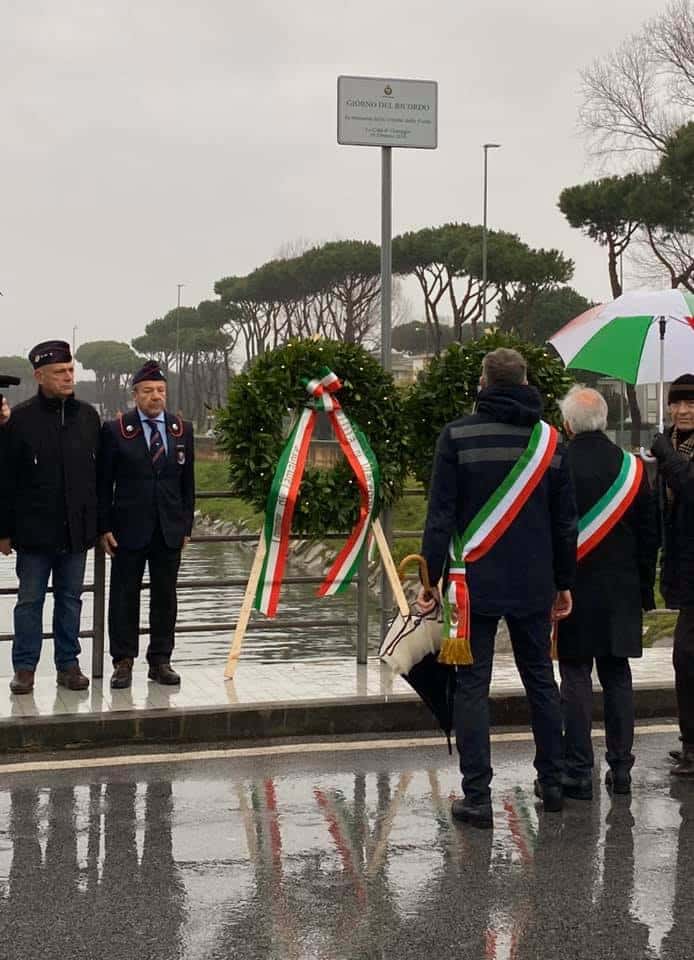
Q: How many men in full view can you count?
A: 4